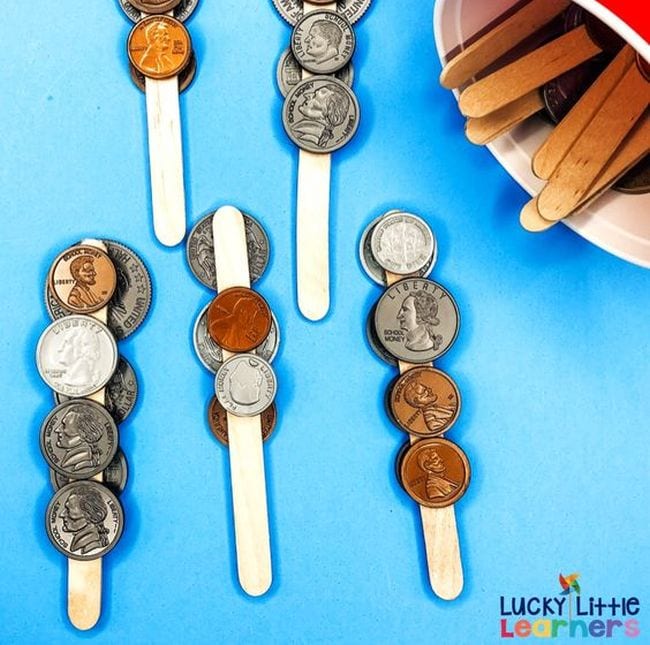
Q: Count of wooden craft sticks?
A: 11